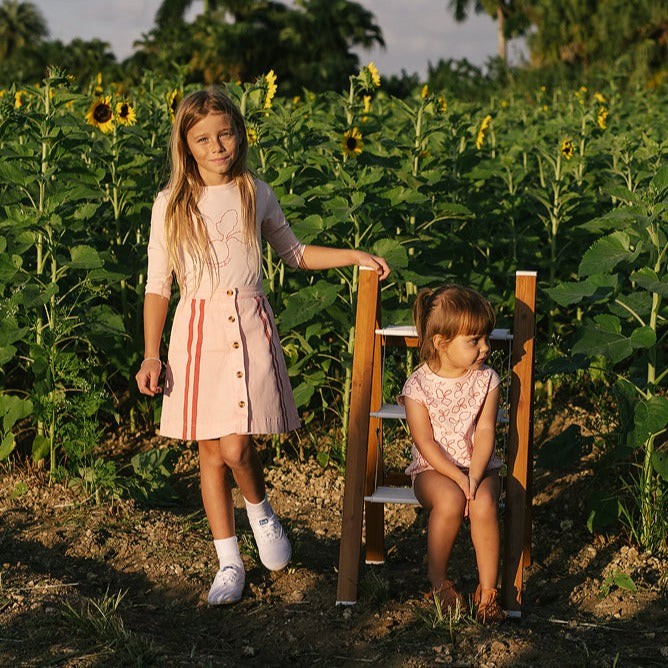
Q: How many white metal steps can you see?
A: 3